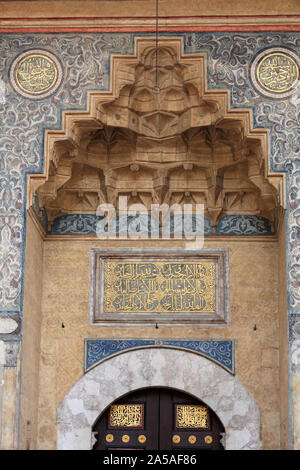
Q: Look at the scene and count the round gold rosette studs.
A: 6